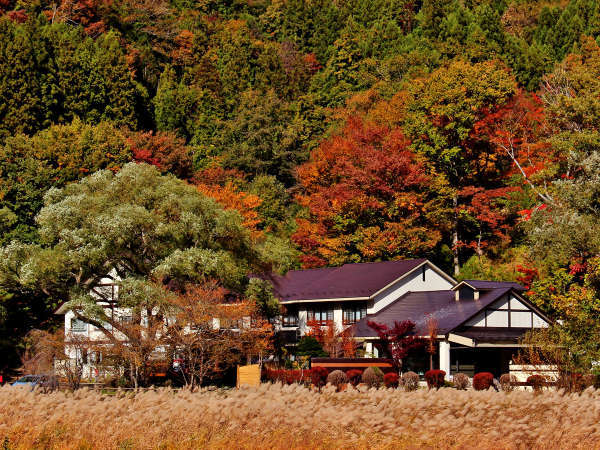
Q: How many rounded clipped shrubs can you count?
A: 11